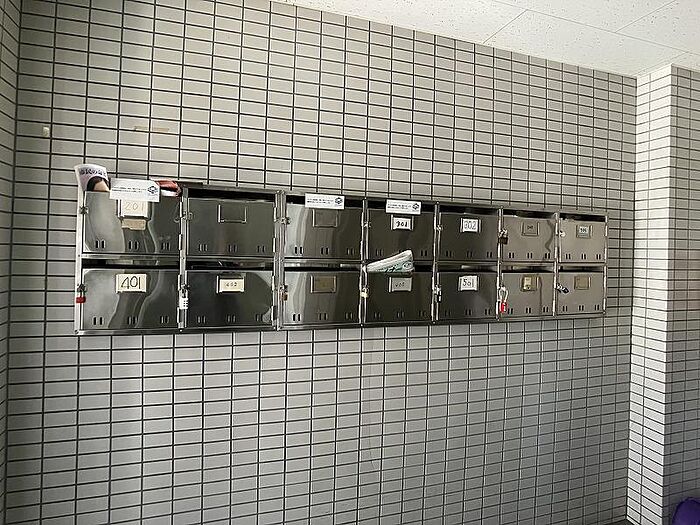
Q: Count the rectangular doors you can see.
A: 14